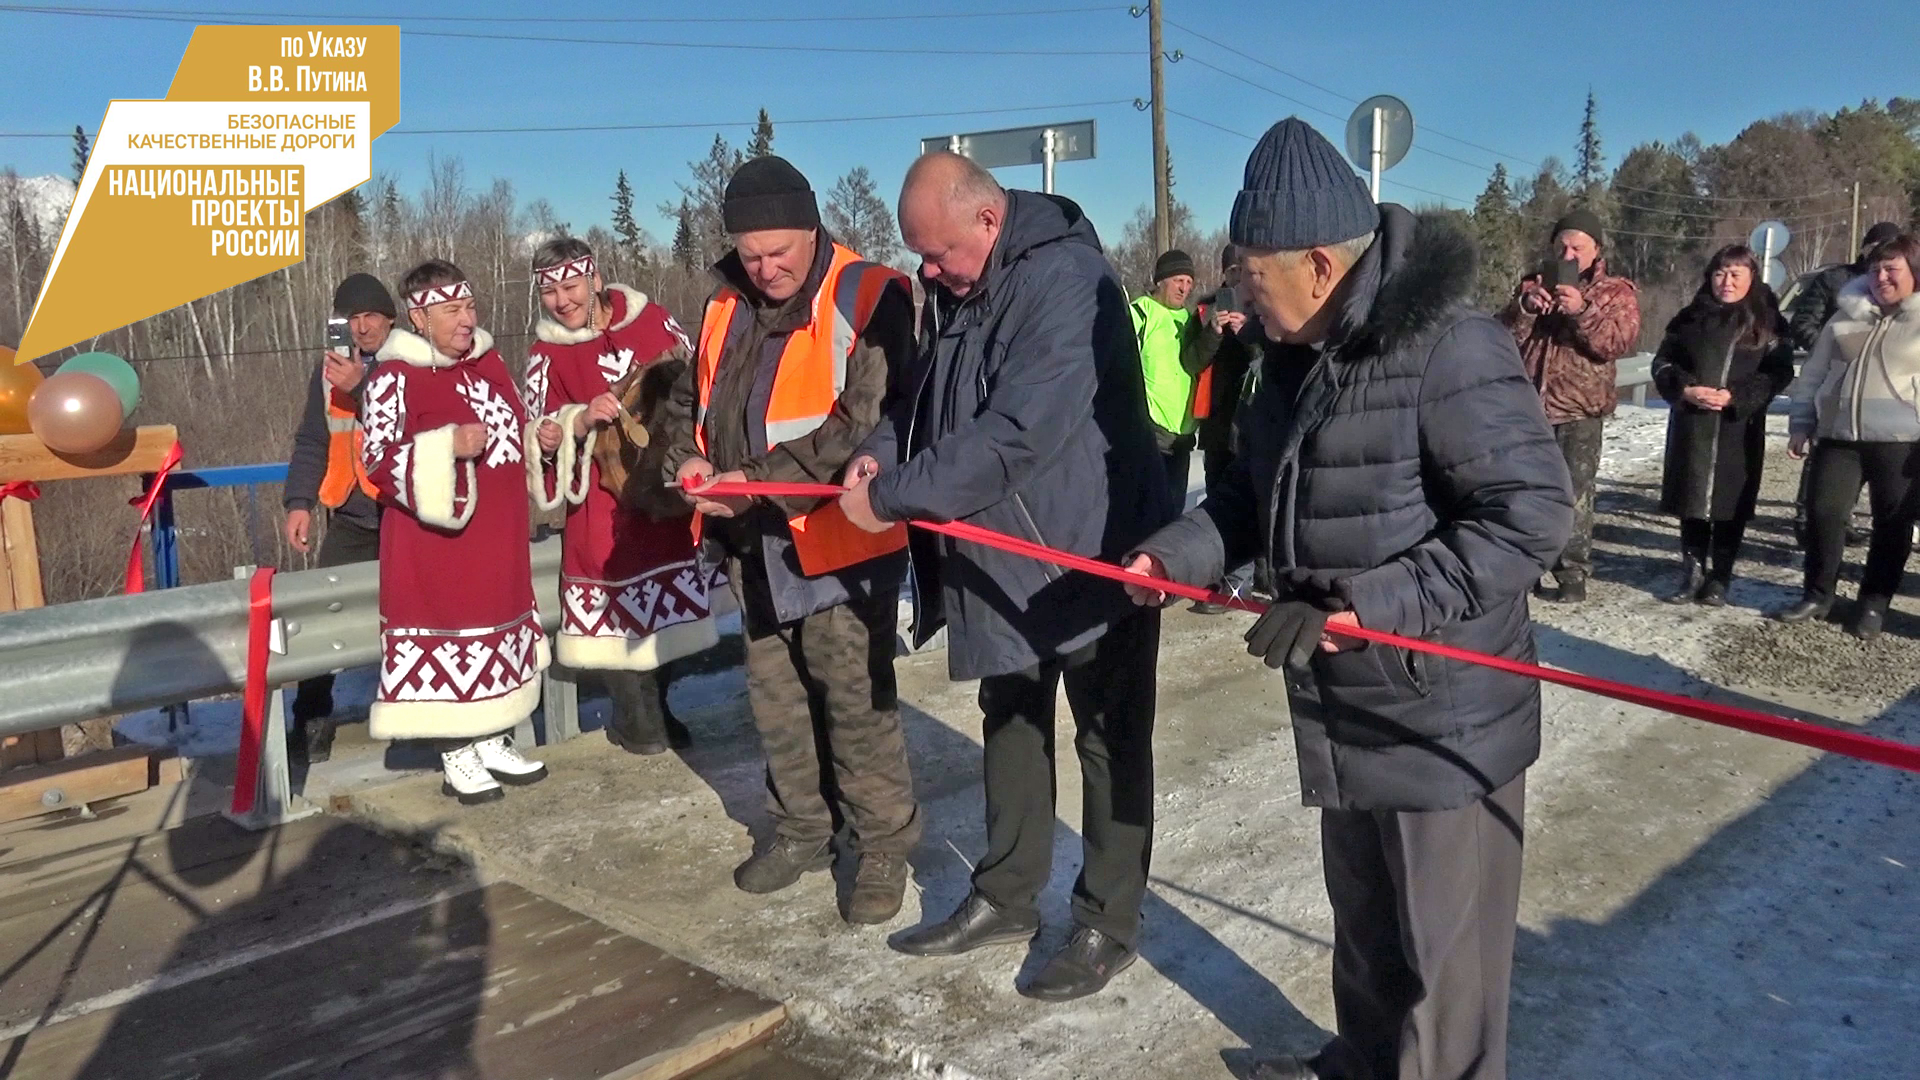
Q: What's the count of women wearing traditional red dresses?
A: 2